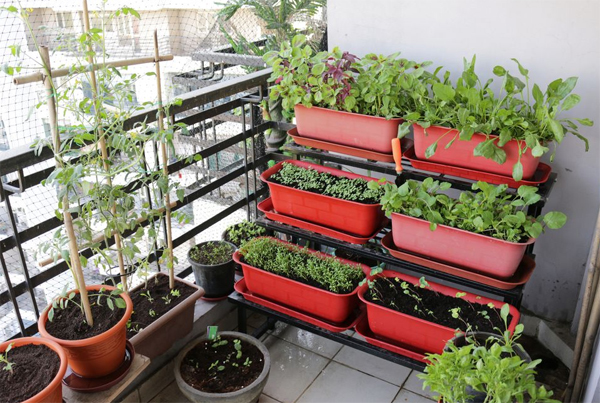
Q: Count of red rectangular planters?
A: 6